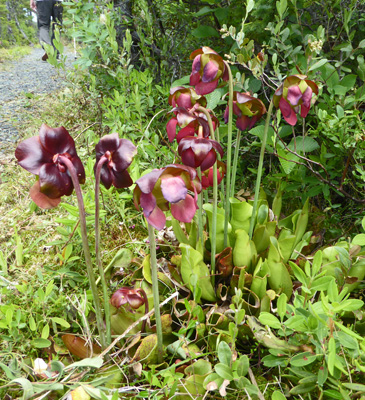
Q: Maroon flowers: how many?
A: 11